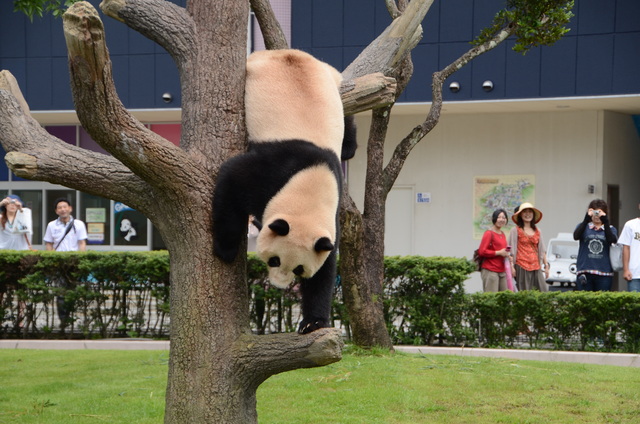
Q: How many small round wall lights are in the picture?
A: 3